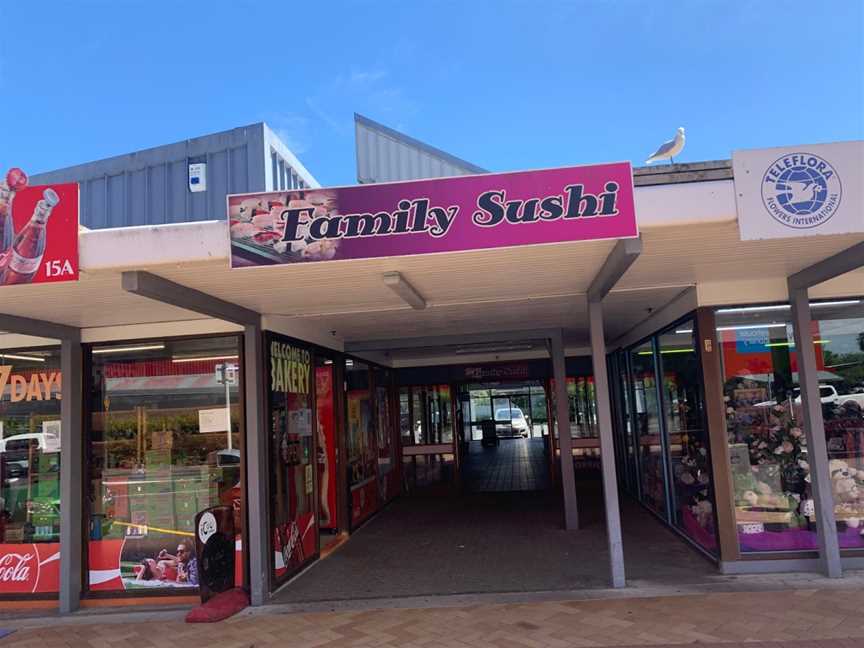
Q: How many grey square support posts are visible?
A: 5